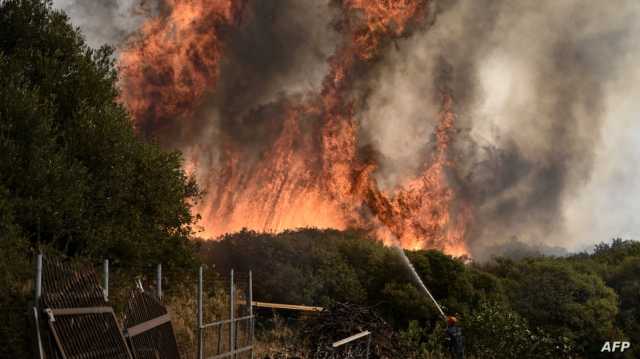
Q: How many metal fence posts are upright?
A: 6